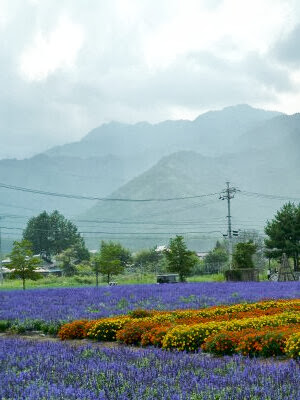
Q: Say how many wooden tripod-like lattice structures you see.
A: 1